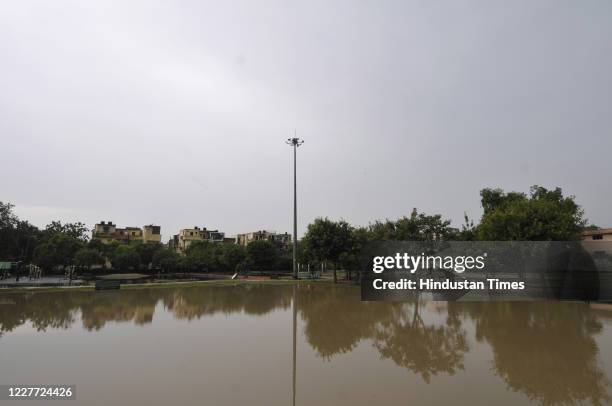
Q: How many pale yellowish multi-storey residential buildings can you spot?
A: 3